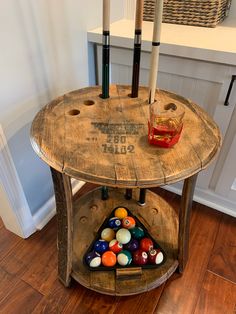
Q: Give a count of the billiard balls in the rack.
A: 15